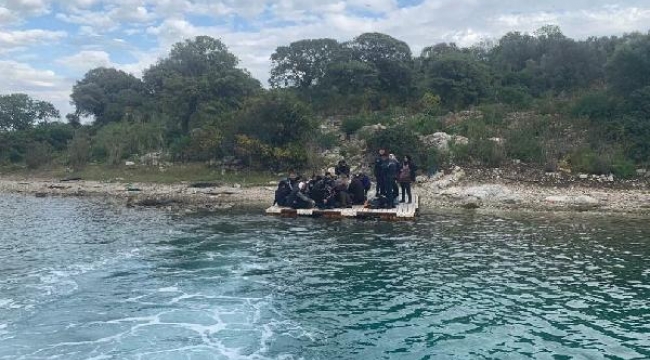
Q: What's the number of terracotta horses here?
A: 0